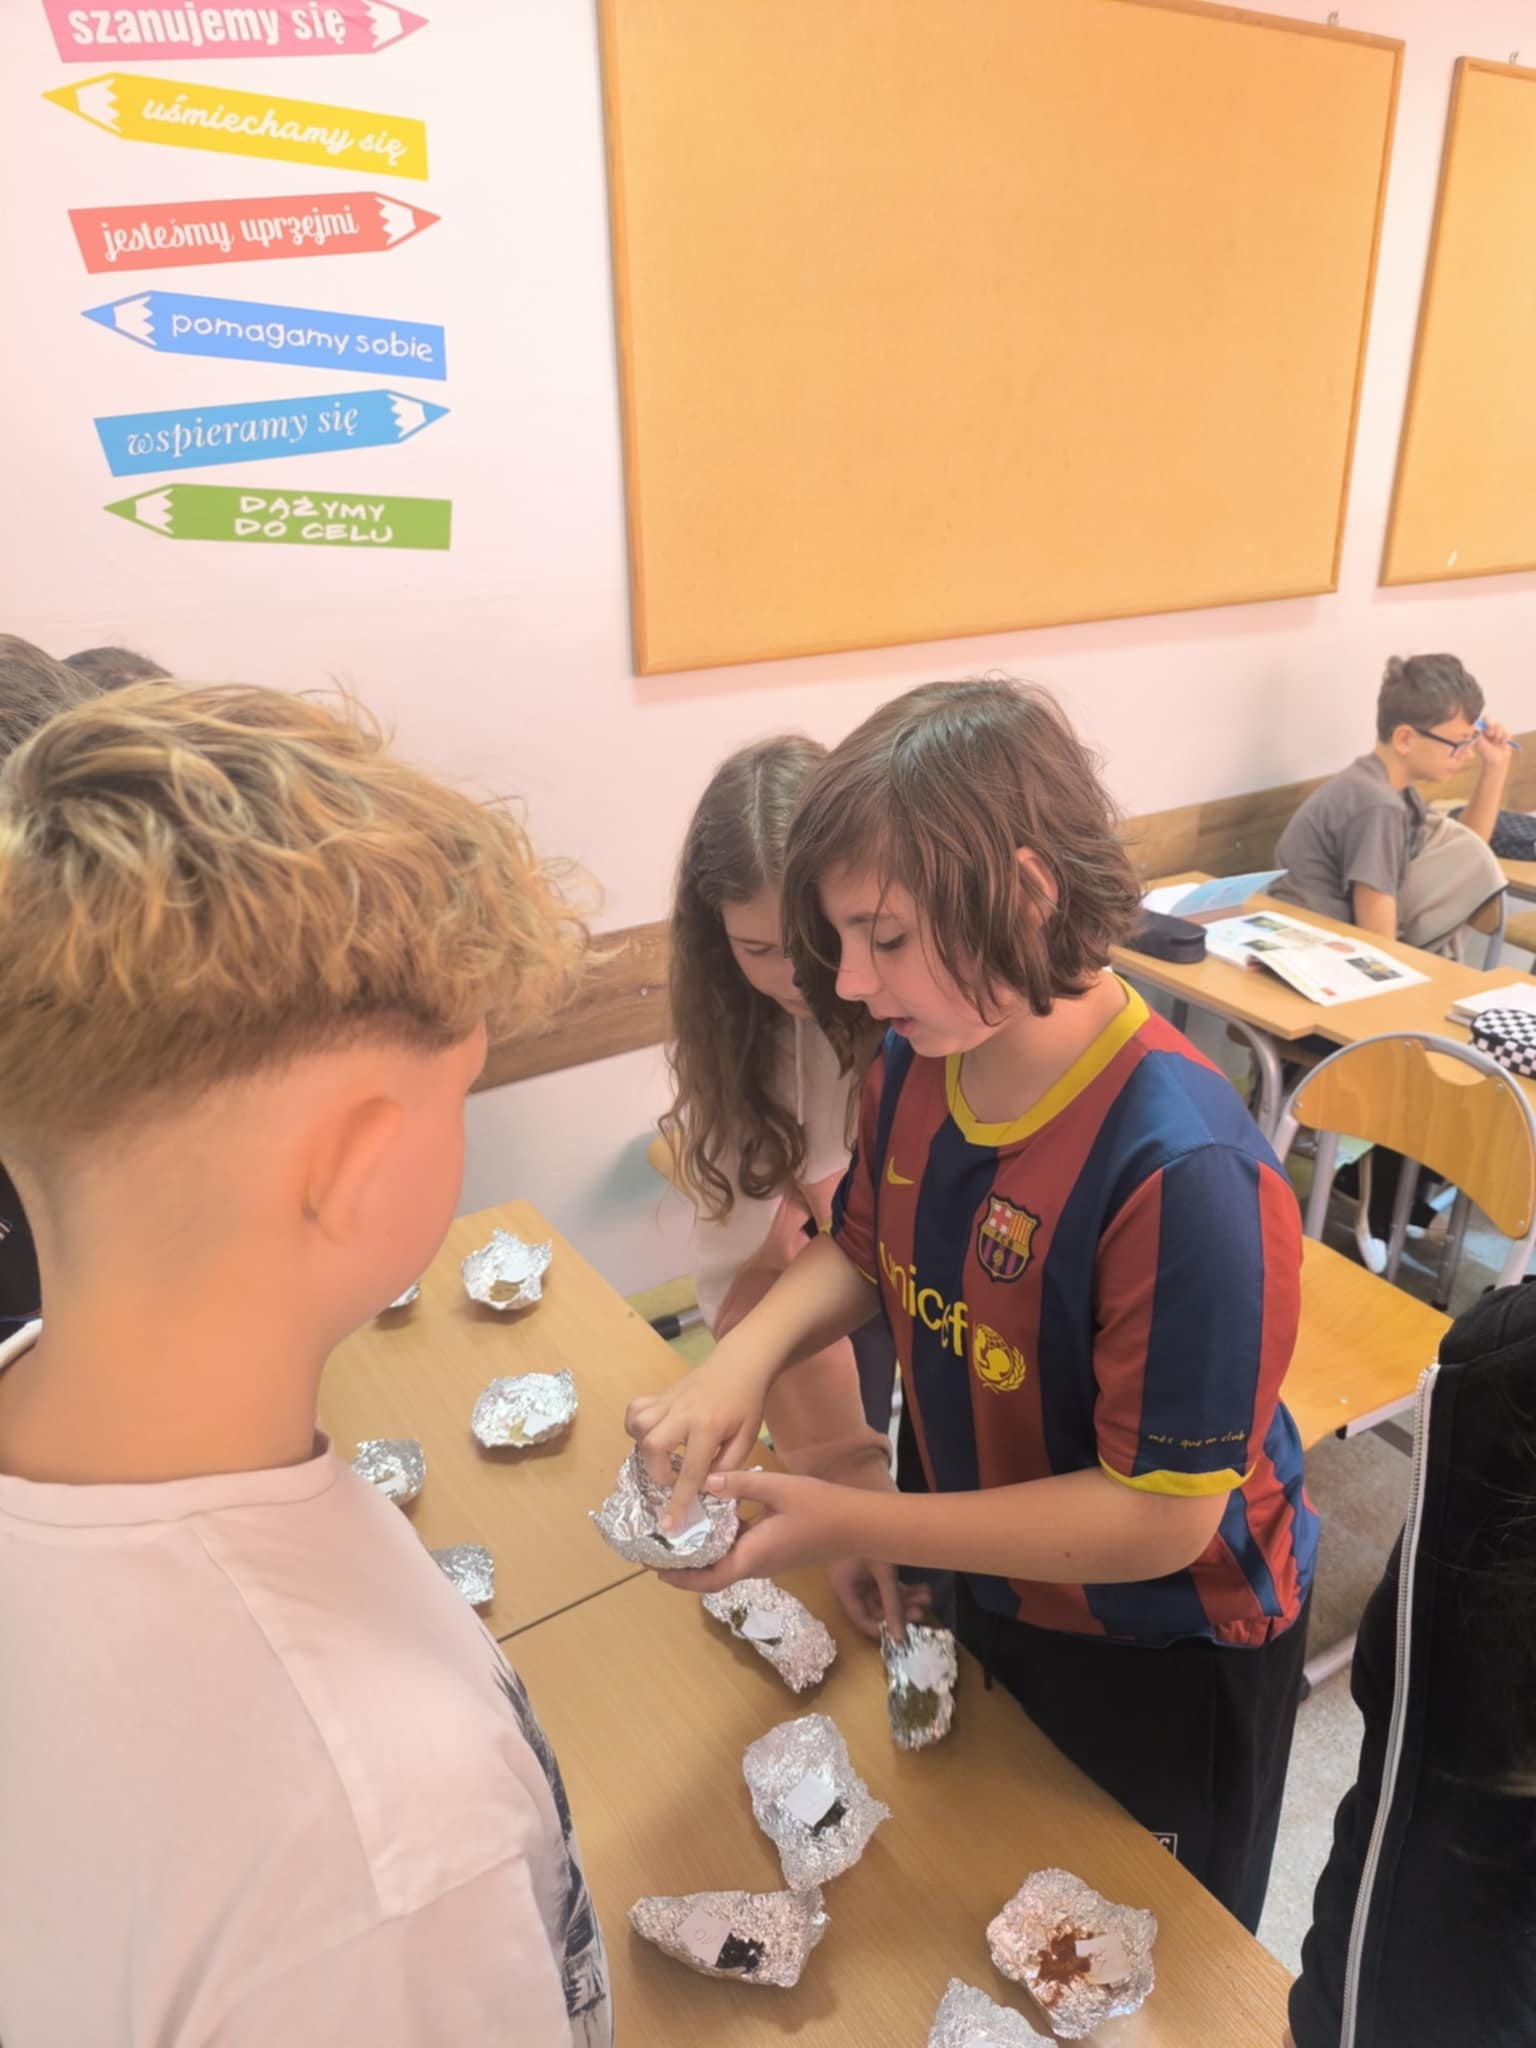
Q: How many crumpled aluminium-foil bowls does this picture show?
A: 12